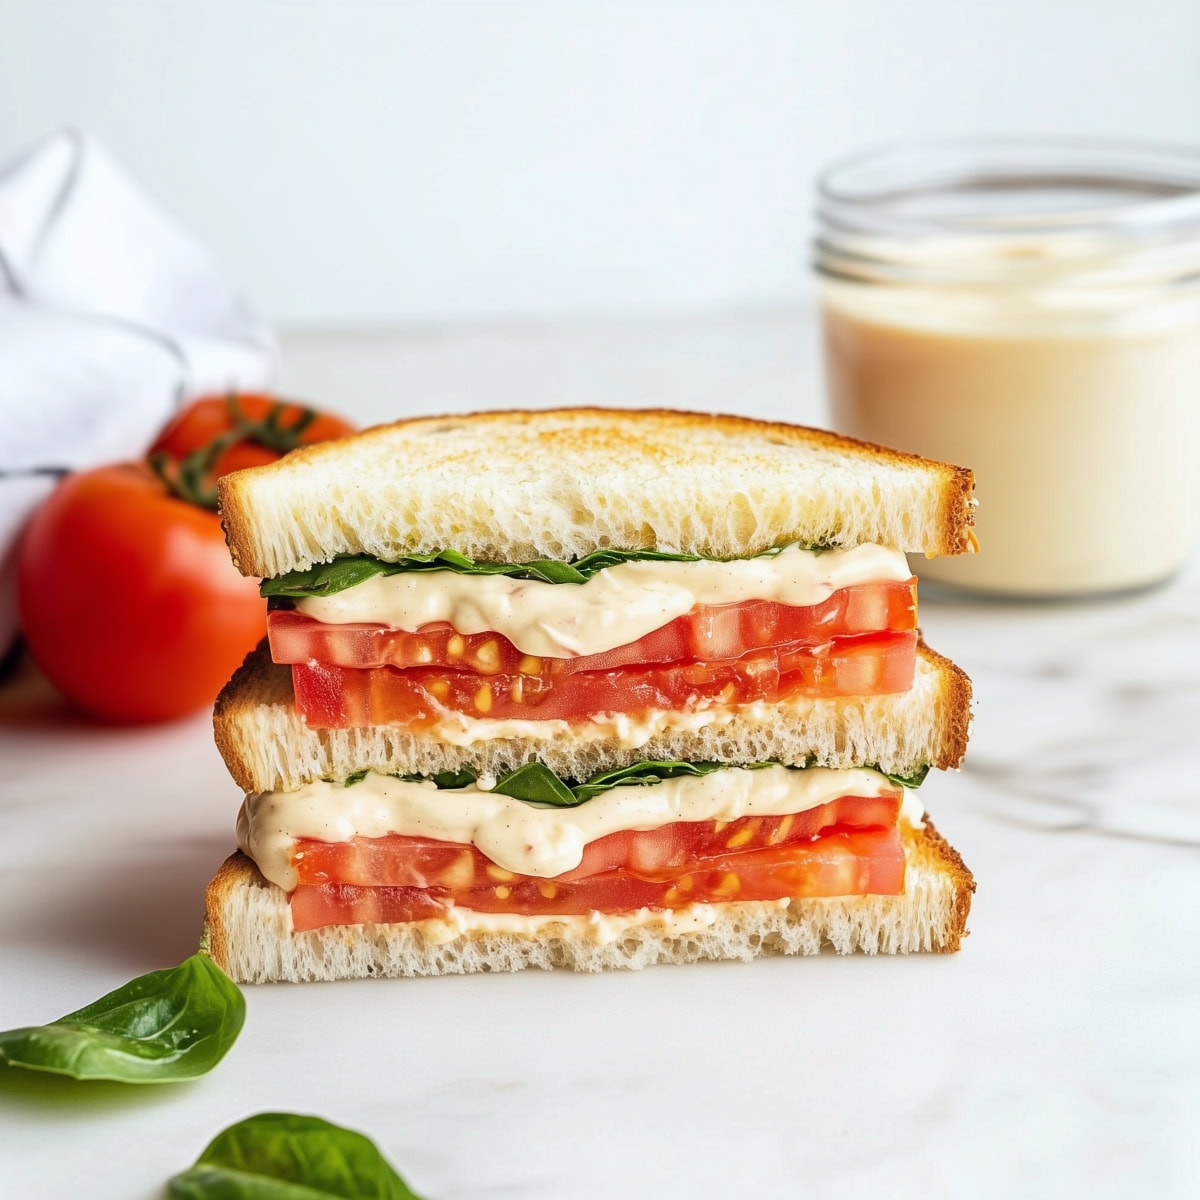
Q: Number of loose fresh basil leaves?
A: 2